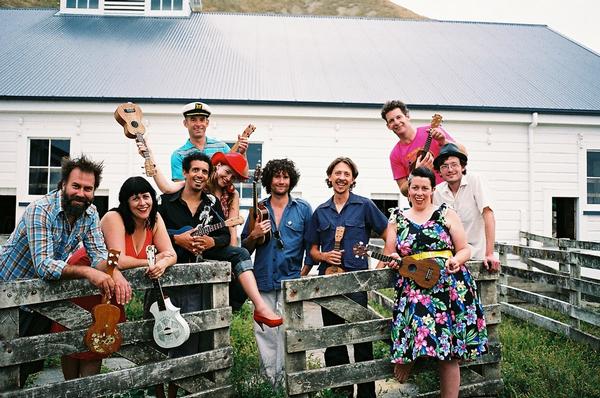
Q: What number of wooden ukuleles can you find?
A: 7